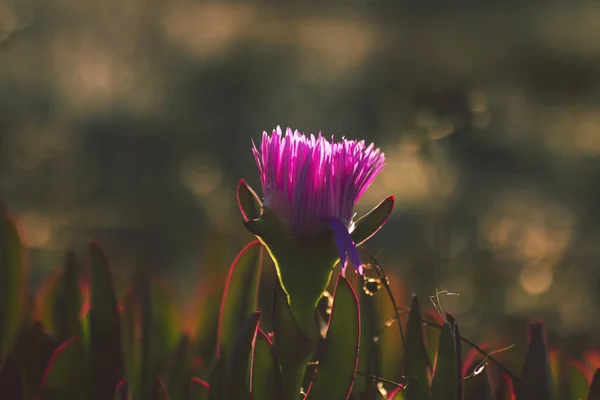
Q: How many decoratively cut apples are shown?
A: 0